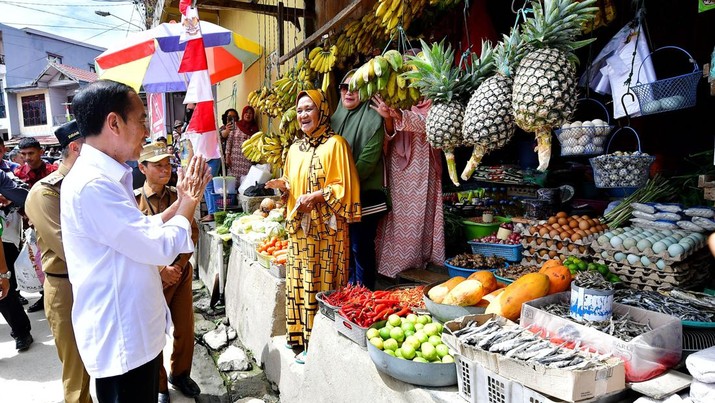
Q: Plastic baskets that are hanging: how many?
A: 3